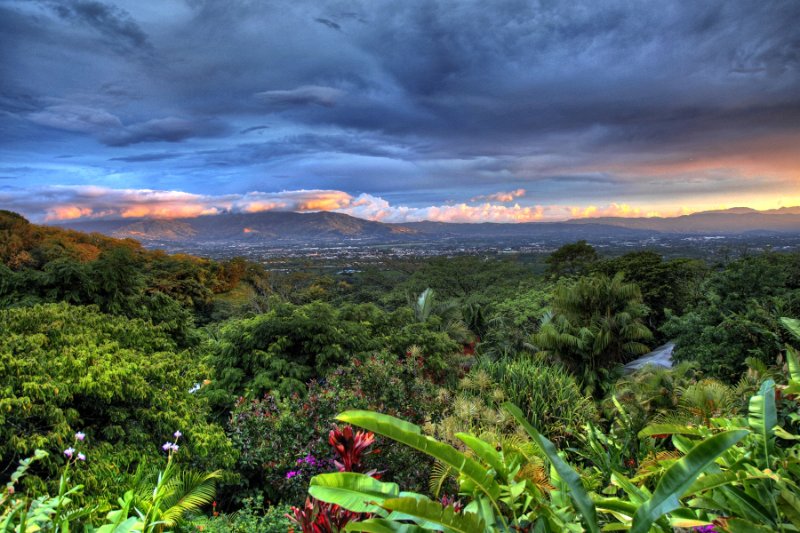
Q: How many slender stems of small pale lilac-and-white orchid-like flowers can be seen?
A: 2